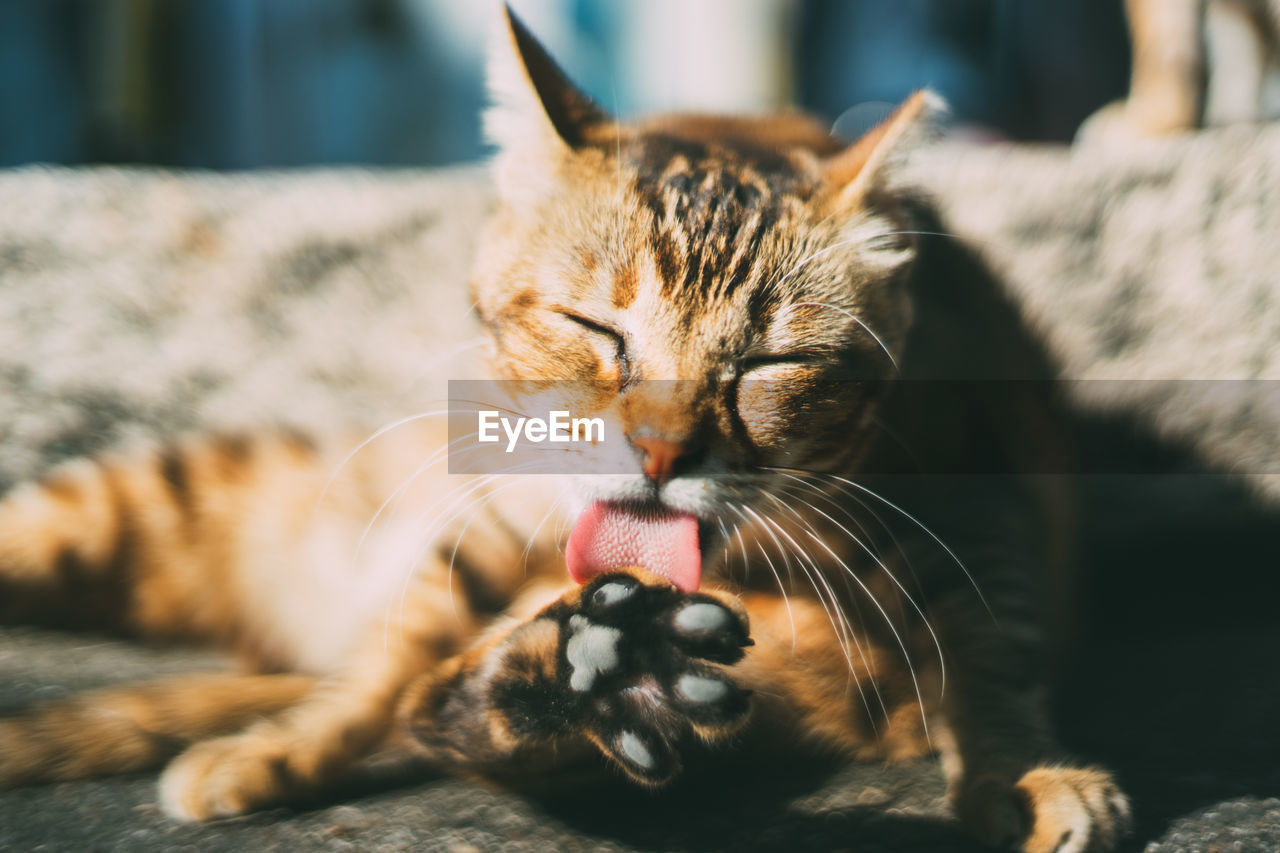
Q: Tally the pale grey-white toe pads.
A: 4